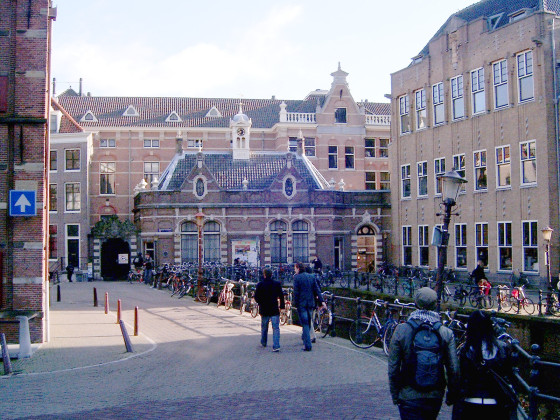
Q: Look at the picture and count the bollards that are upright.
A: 5